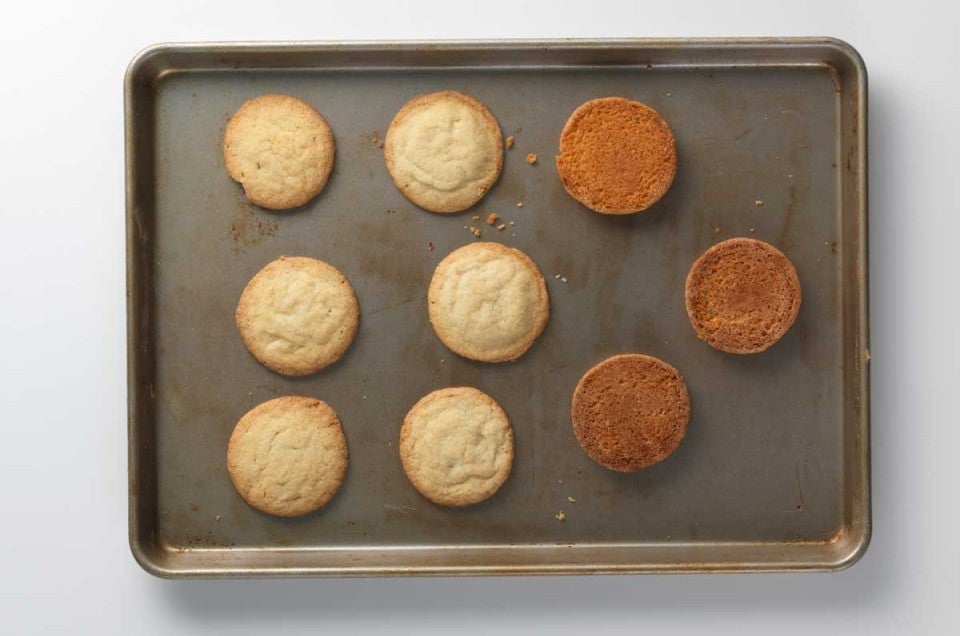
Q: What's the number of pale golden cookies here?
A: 6